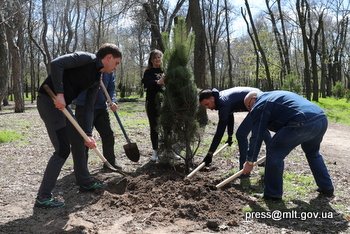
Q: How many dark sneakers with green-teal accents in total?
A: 2